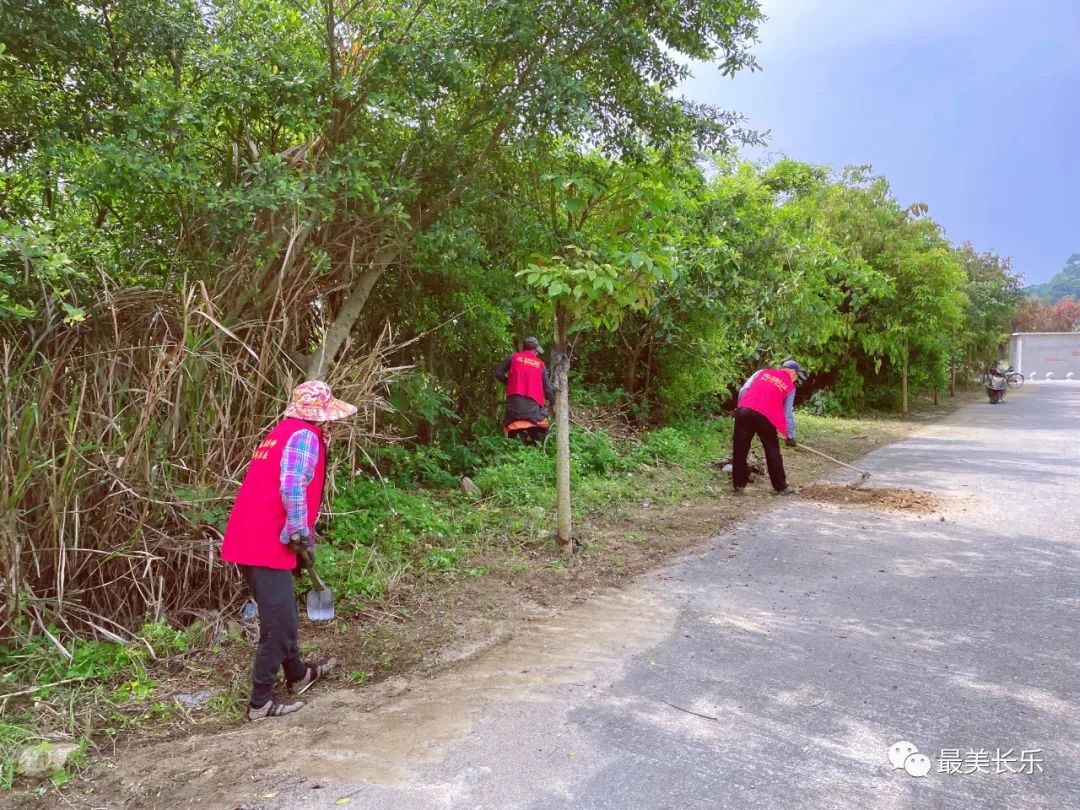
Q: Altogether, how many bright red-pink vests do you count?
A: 3